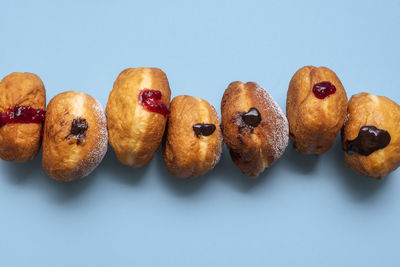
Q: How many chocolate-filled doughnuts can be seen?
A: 4